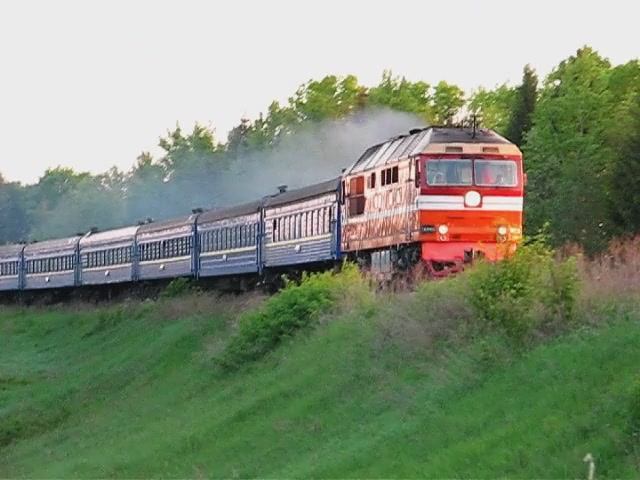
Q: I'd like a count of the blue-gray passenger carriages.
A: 6